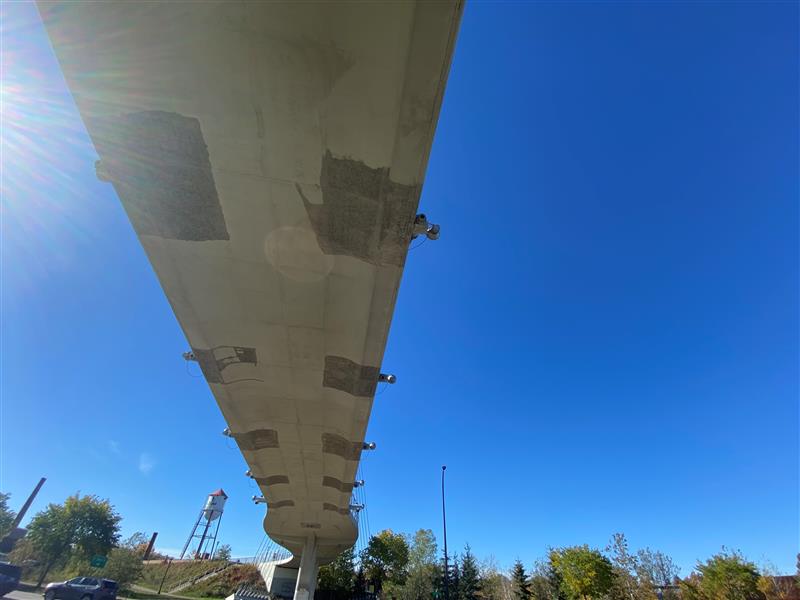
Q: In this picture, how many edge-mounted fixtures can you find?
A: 10